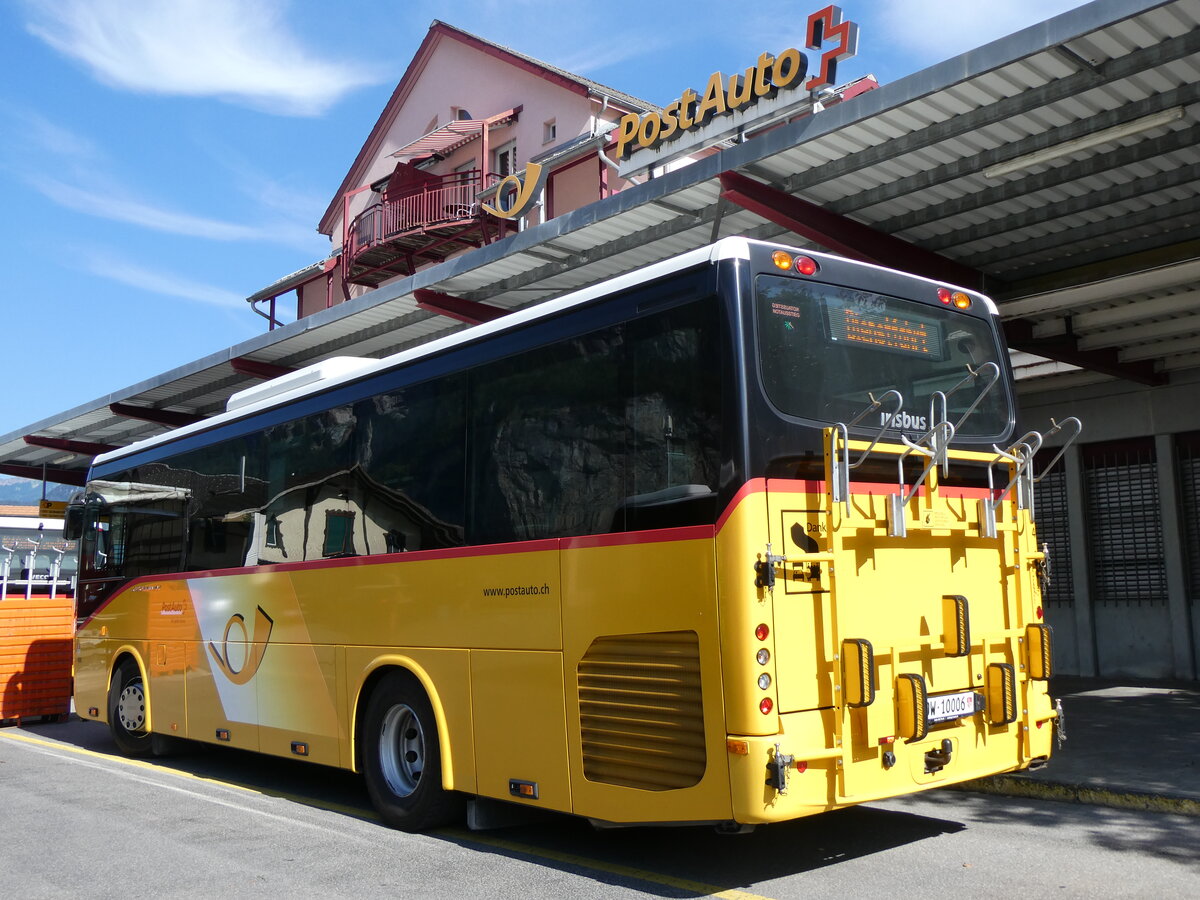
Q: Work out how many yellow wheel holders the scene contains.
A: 5